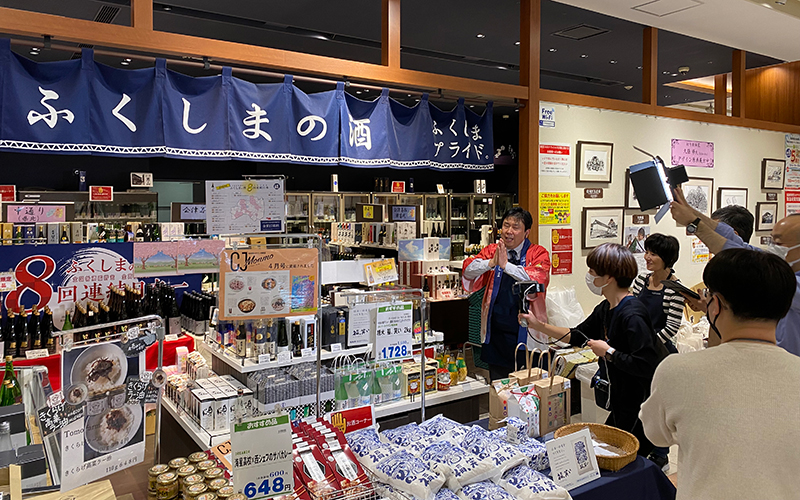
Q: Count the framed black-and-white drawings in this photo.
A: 7